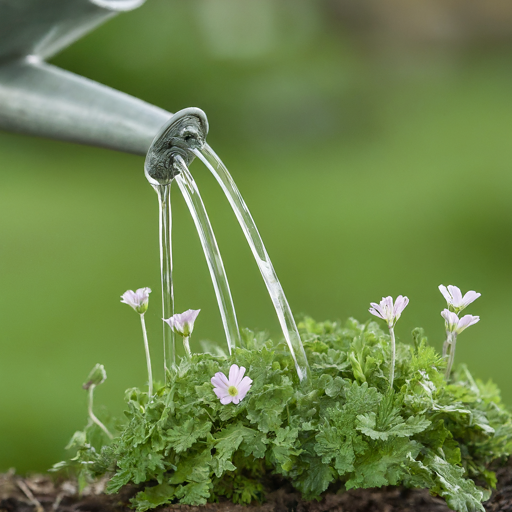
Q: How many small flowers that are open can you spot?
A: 6